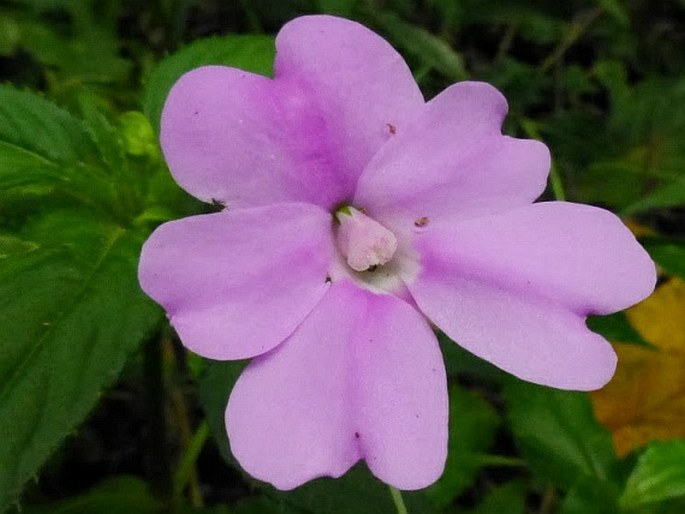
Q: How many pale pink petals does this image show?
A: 5